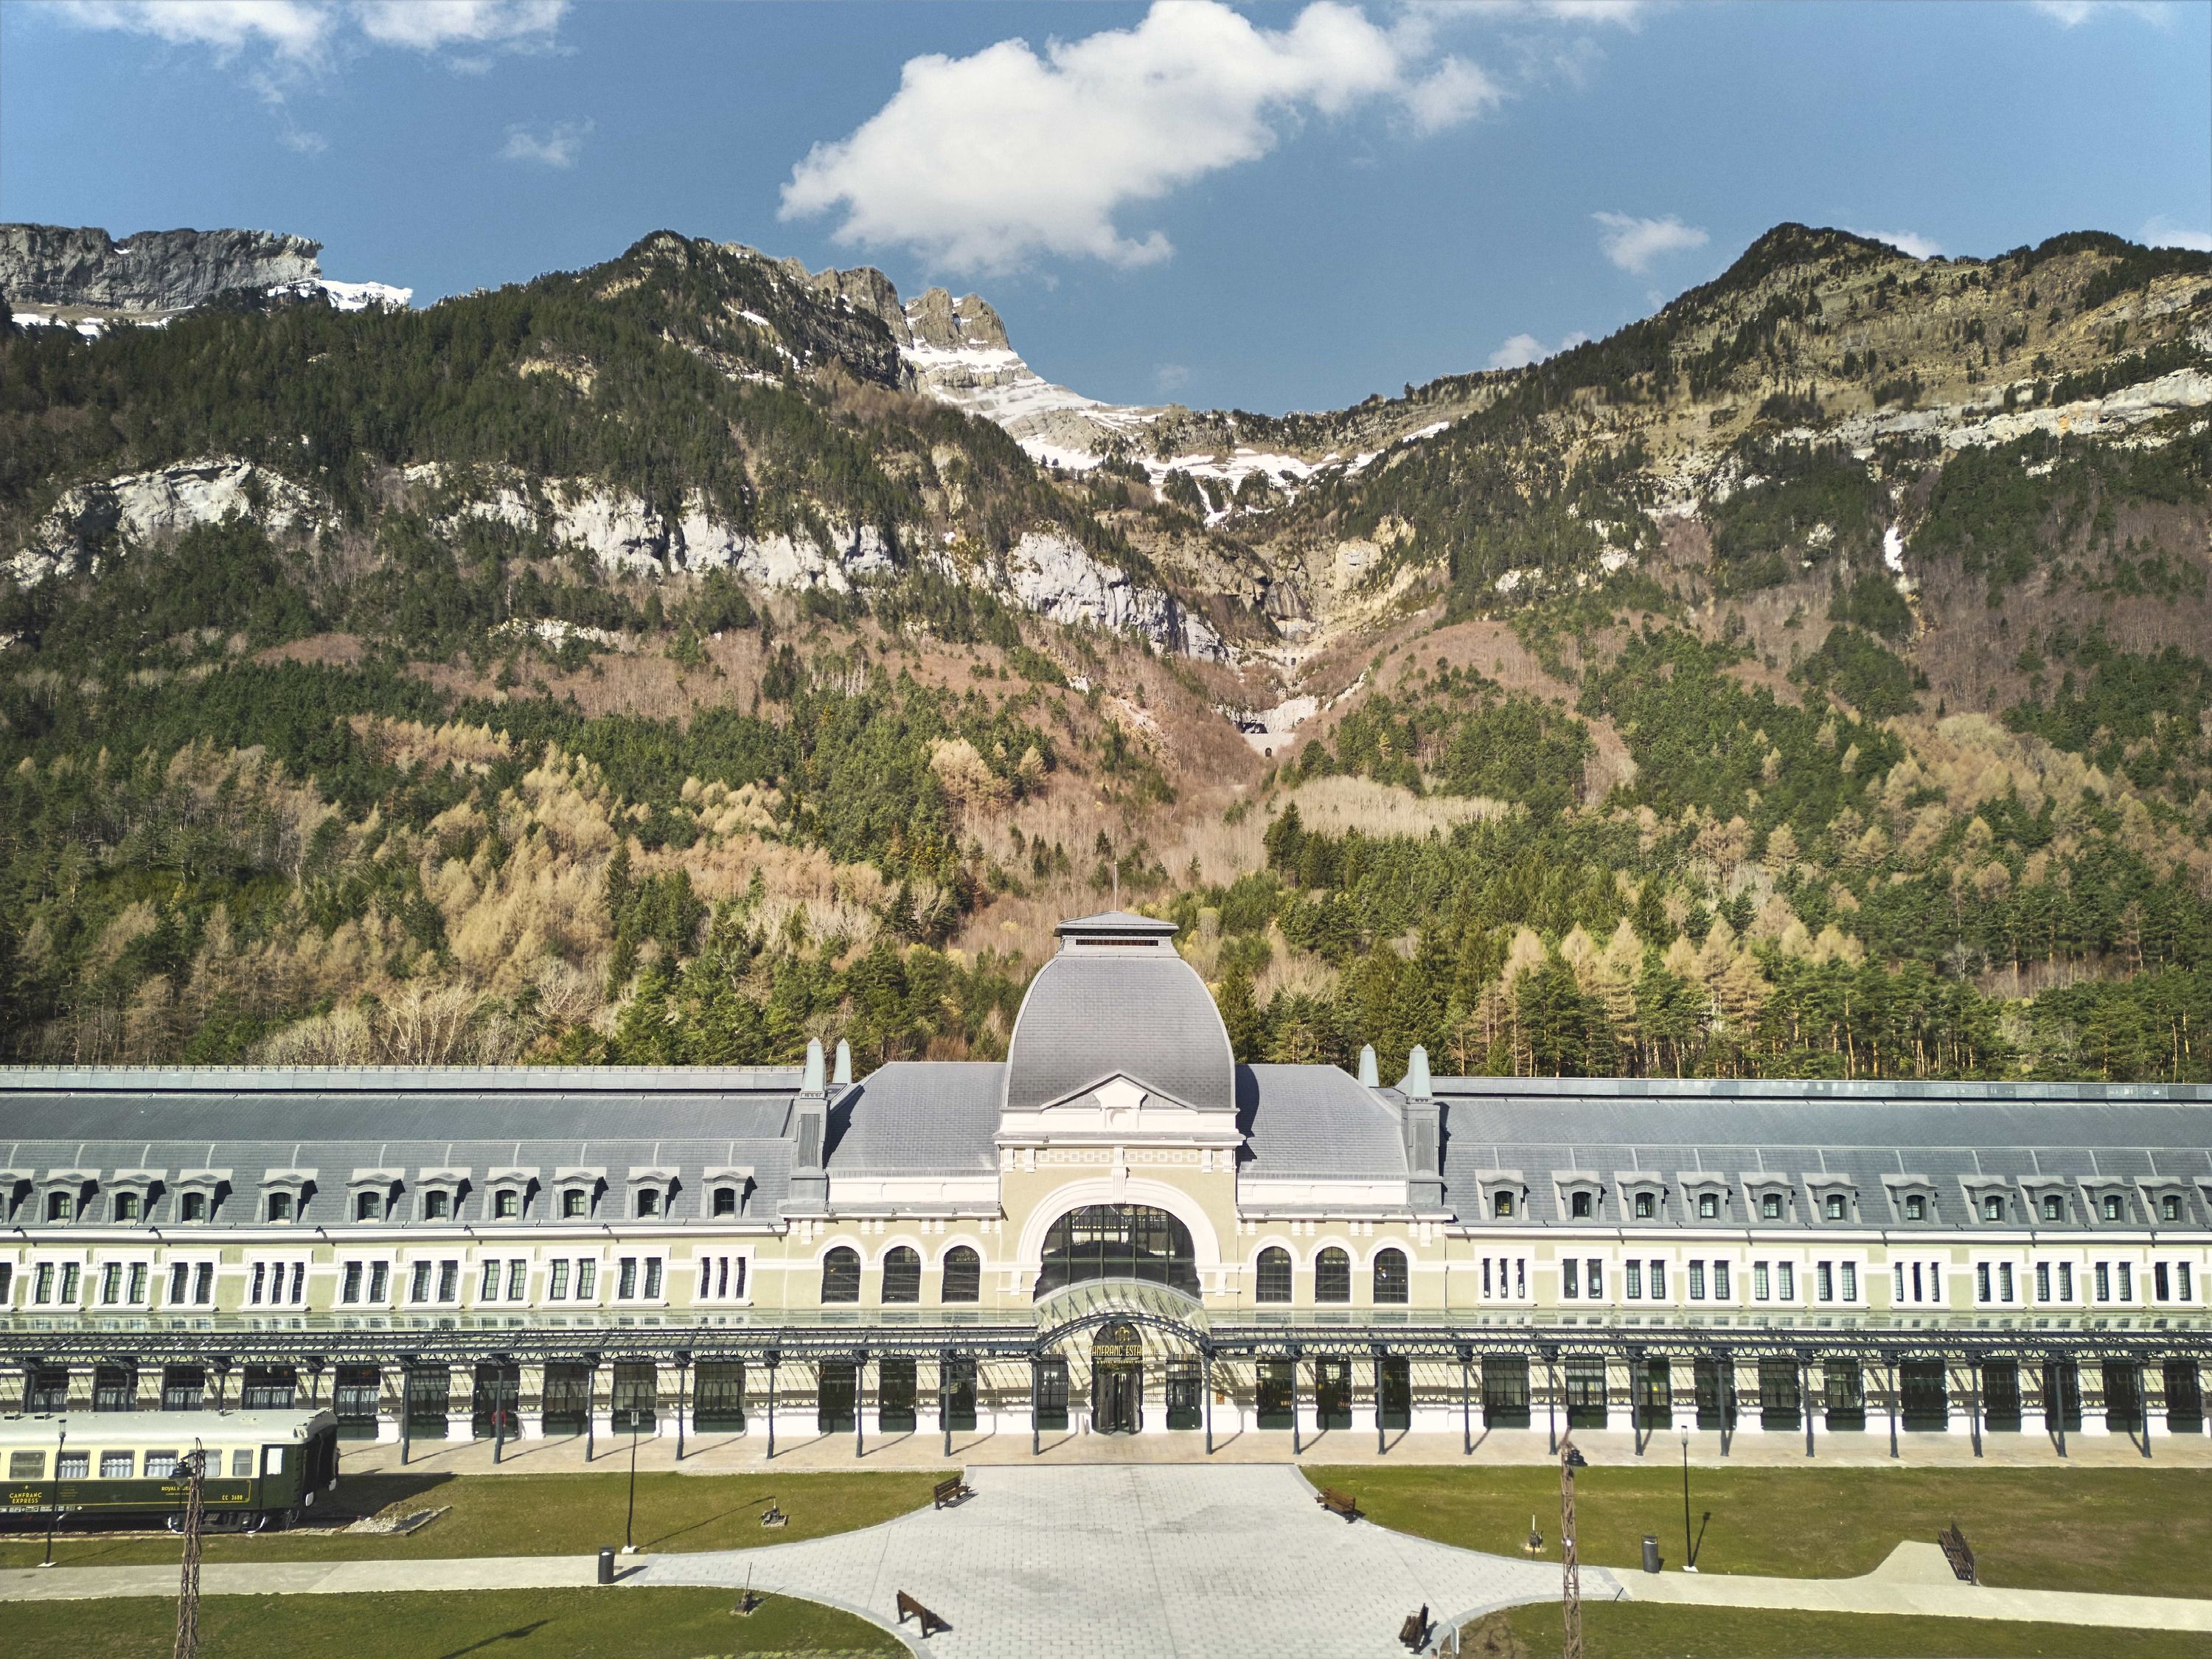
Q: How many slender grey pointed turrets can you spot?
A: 4